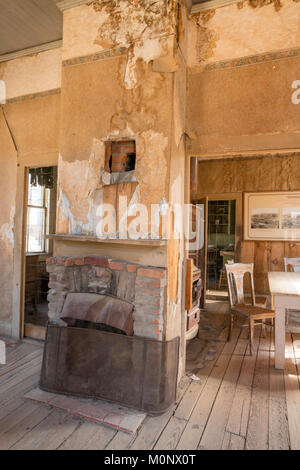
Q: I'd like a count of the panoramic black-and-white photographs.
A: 2